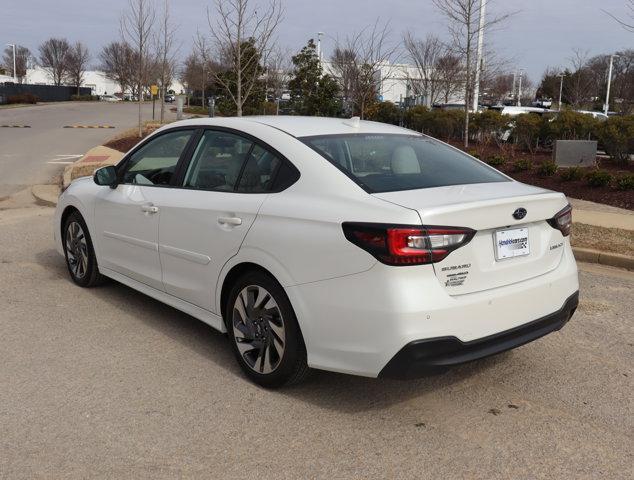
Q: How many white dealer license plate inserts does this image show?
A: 1